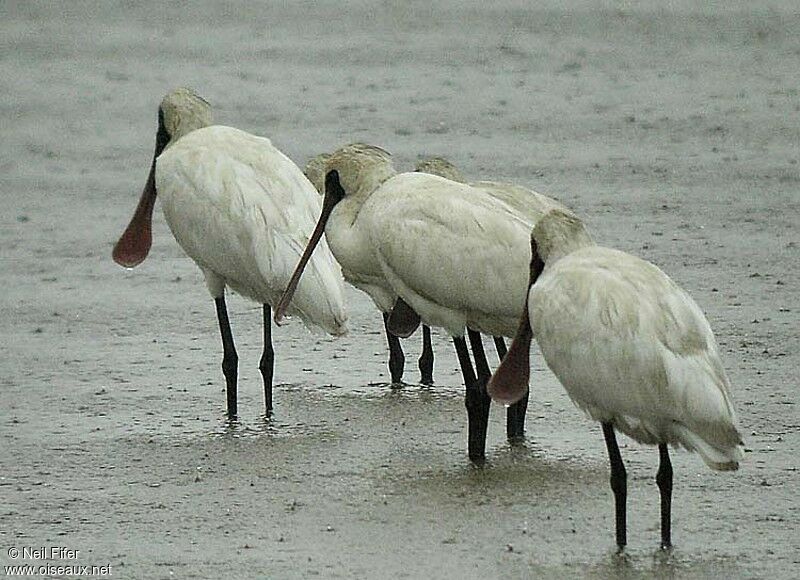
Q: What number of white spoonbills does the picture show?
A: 5